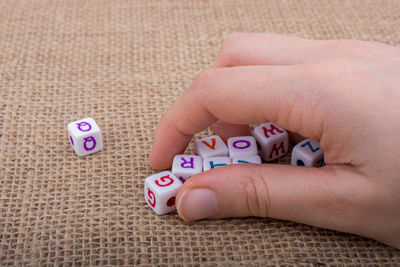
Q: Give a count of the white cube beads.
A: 9